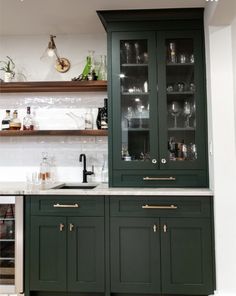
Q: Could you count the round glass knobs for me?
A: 2